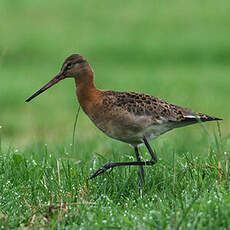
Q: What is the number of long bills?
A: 1